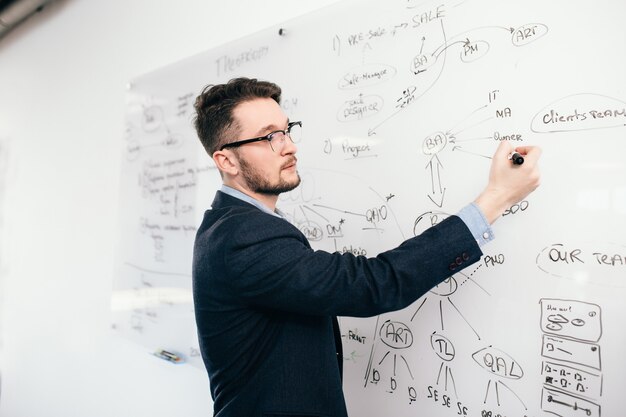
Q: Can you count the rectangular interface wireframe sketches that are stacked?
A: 4